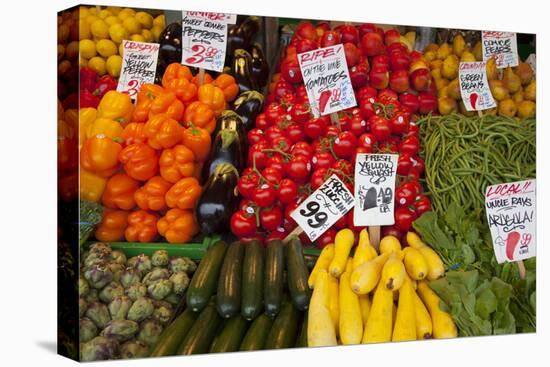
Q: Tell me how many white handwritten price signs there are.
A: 8